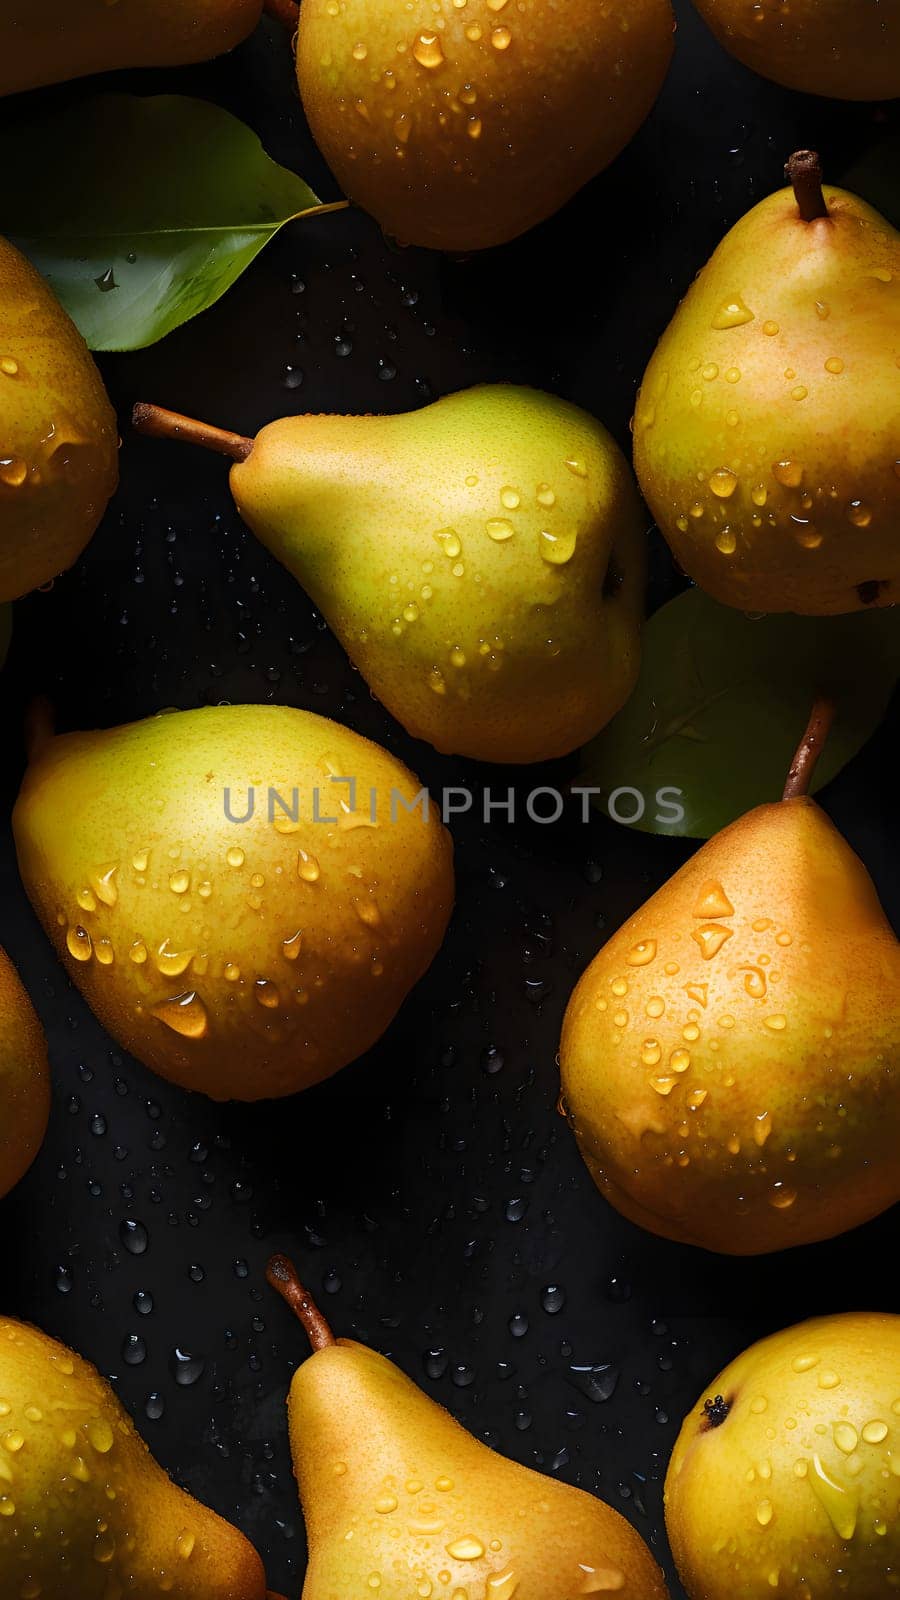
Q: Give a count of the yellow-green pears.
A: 12